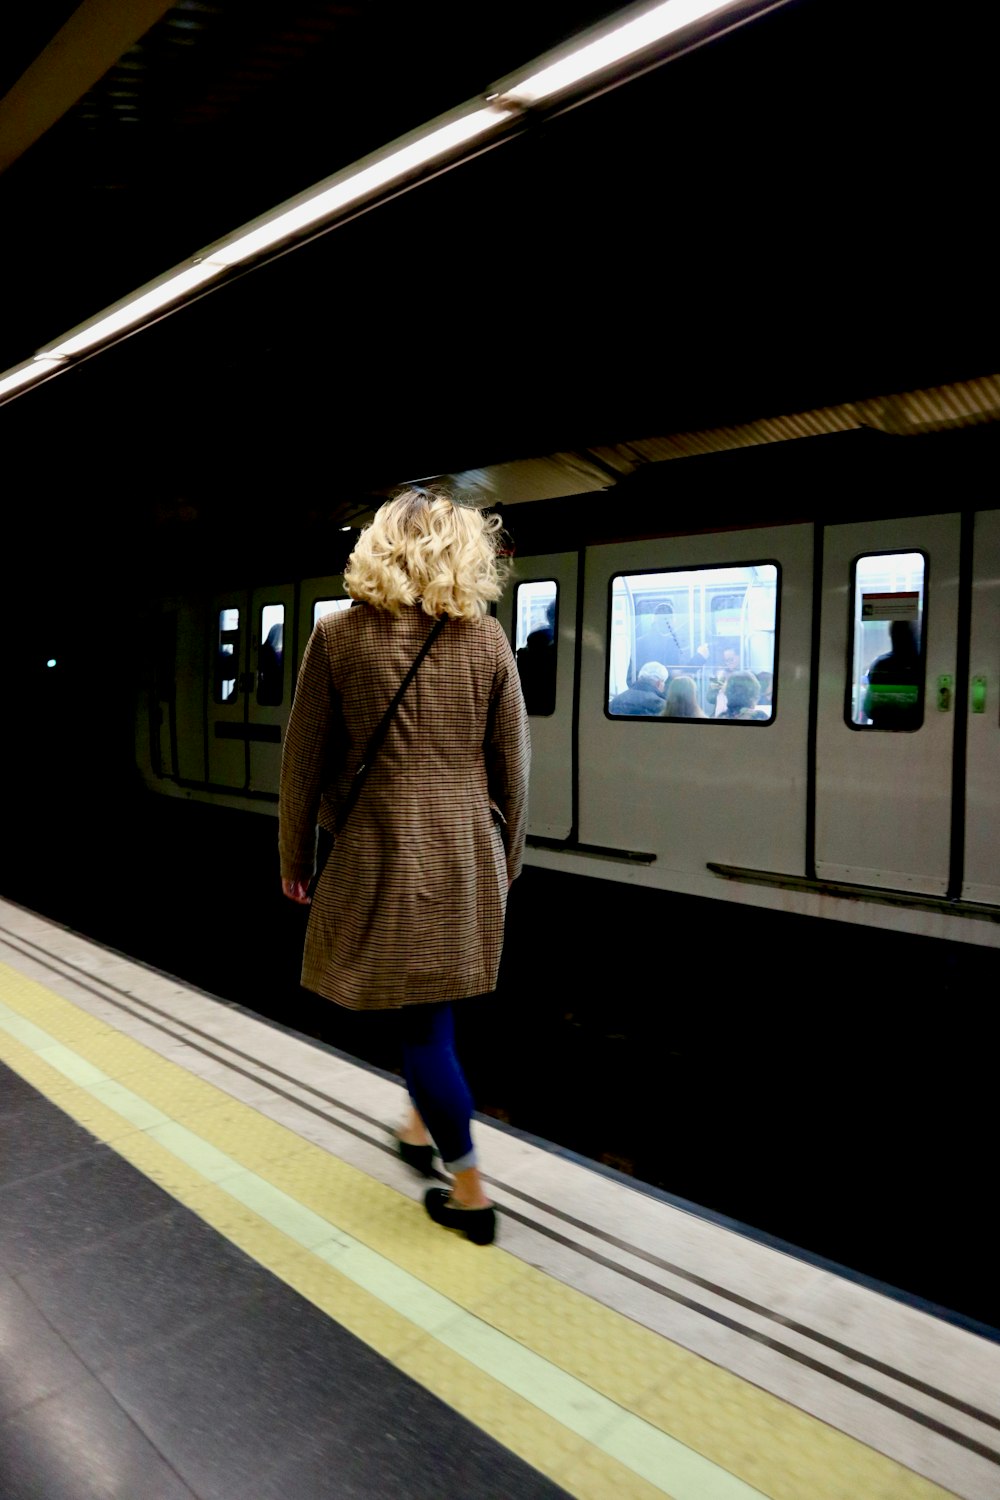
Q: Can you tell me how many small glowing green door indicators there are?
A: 2